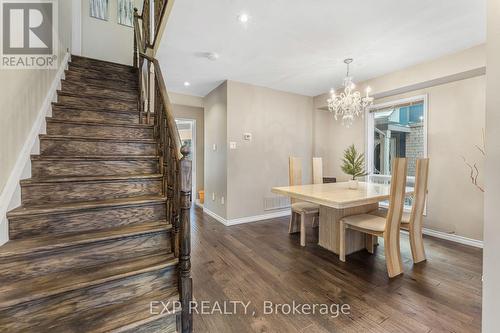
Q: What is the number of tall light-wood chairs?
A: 4